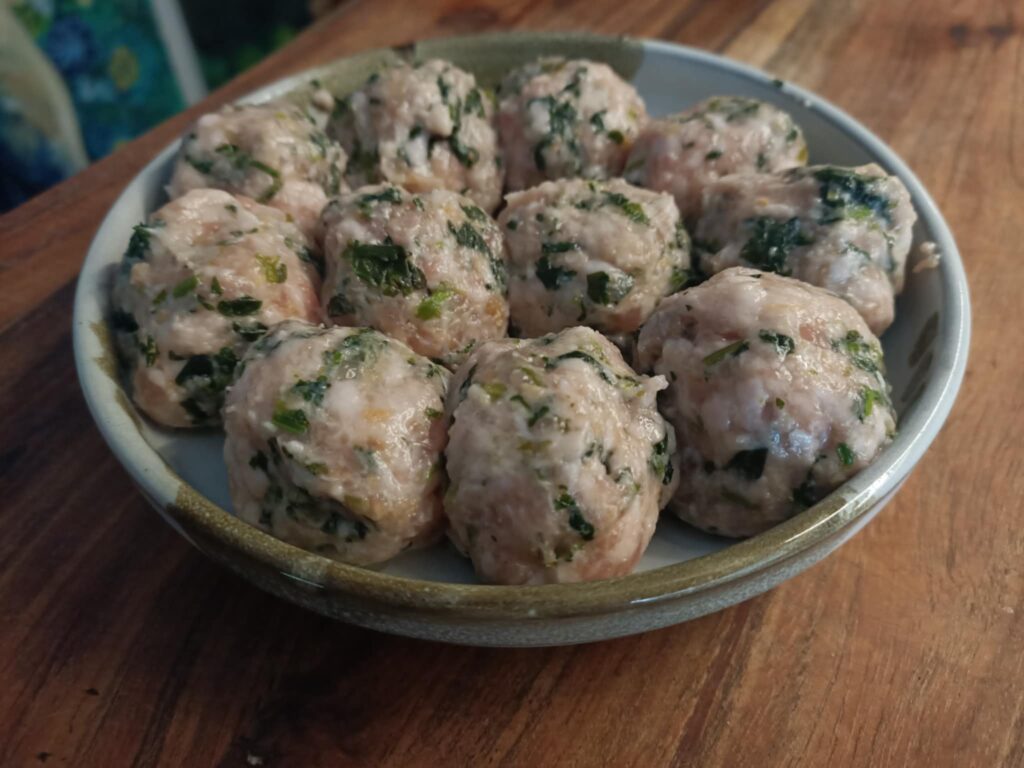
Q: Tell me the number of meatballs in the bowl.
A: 11